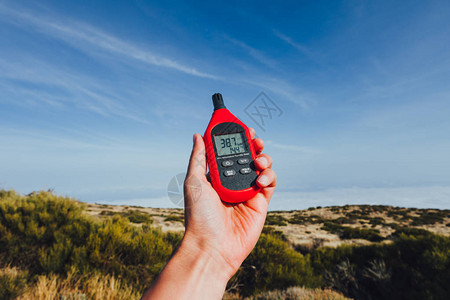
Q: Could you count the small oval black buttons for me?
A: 4